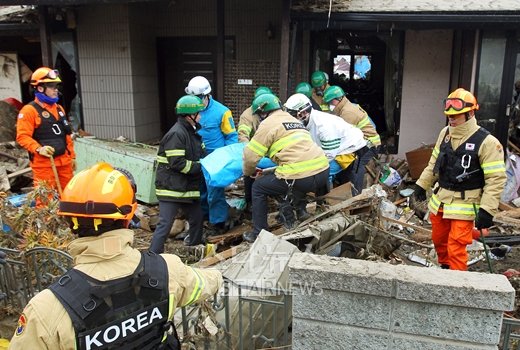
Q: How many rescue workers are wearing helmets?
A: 11